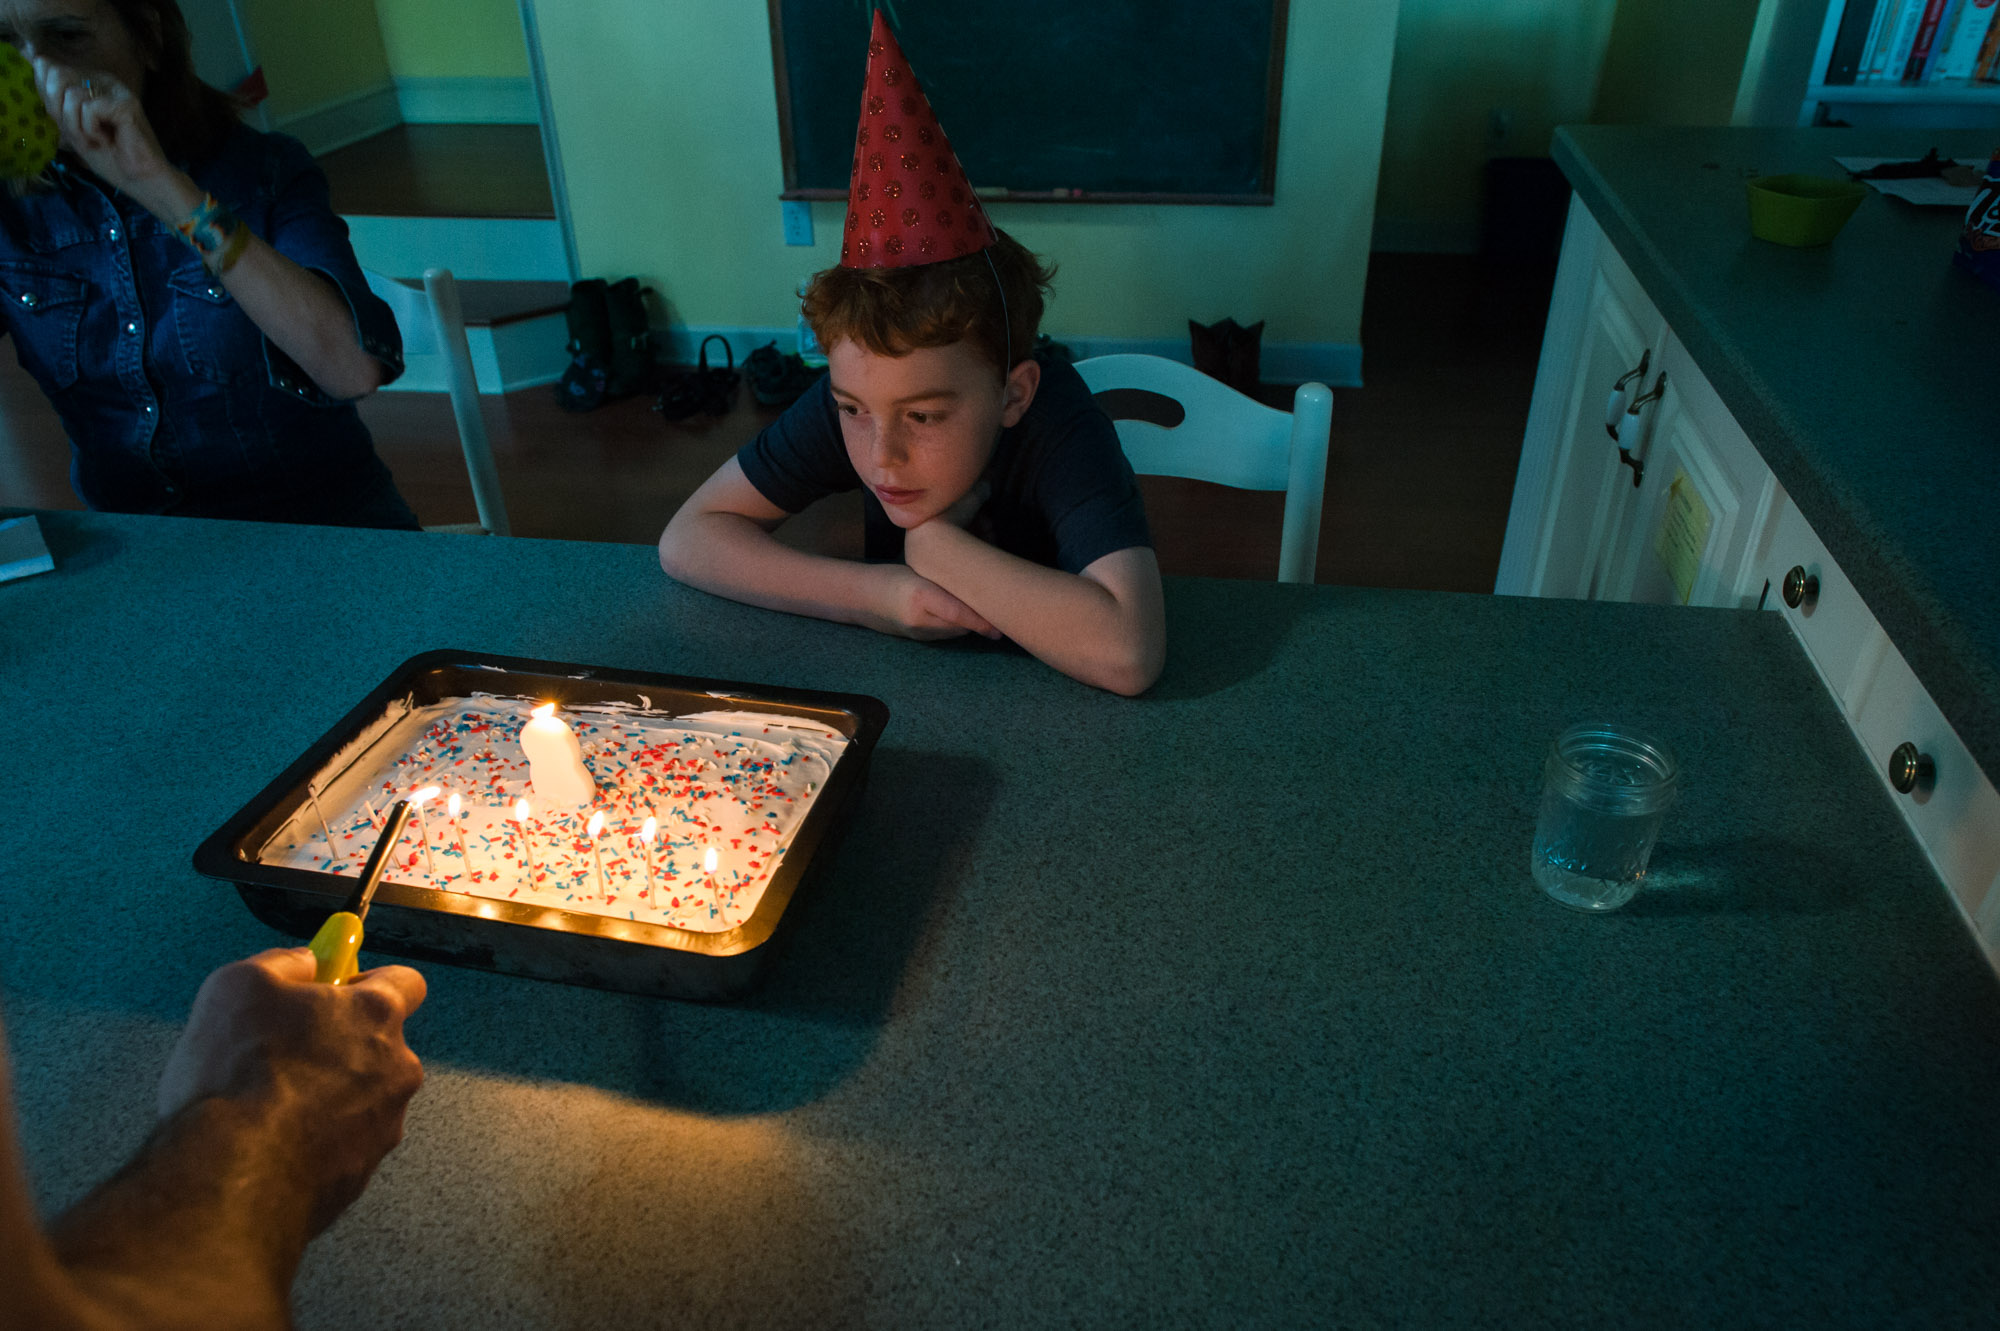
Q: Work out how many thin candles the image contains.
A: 8